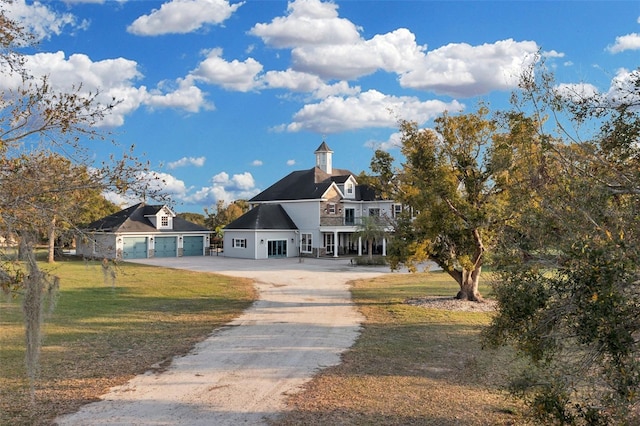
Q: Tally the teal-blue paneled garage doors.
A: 3